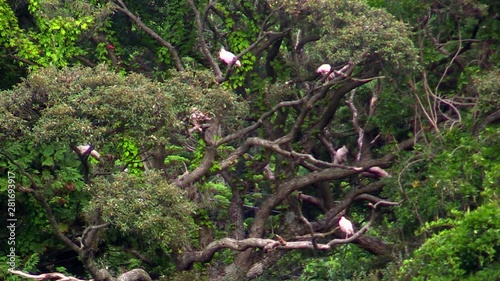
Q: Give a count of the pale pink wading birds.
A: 6